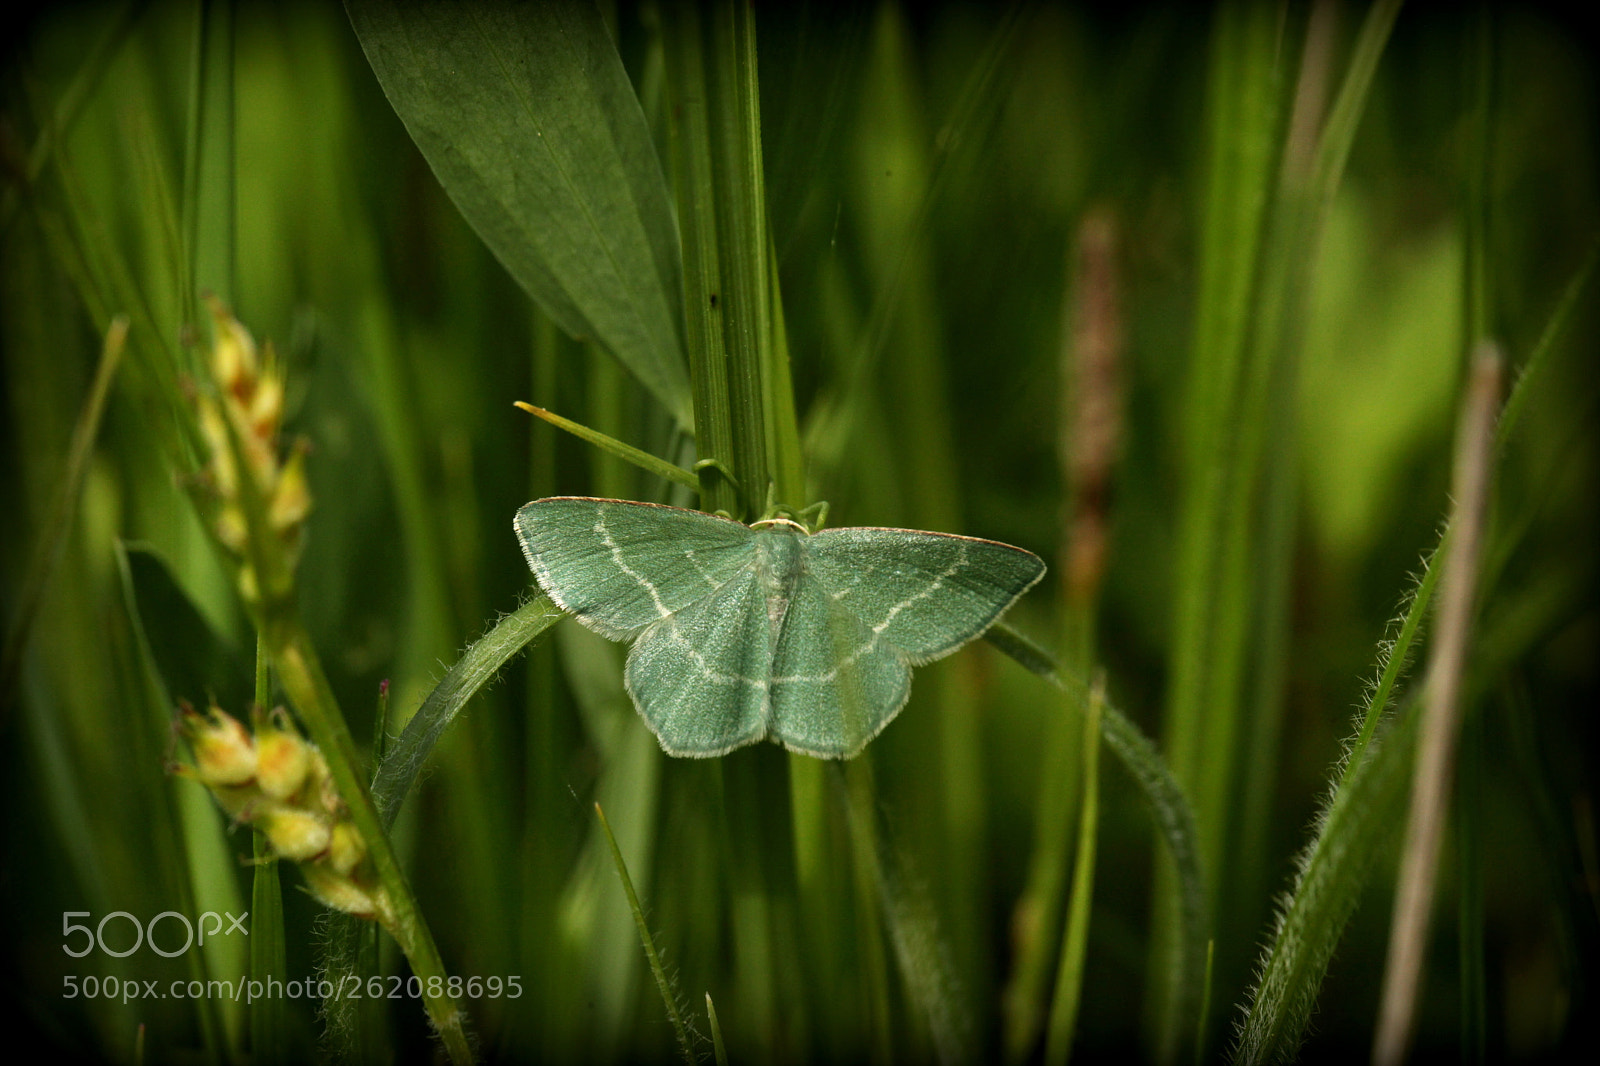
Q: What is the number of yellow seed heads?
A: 2